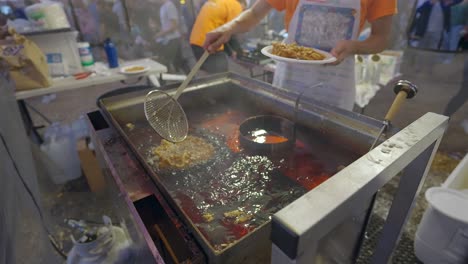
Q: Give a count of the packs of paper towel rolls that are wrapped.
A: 1